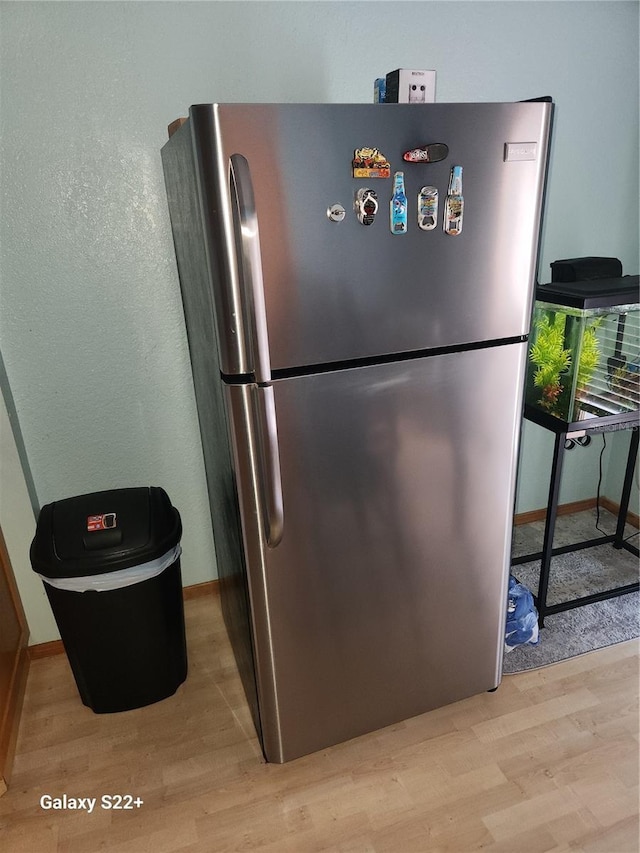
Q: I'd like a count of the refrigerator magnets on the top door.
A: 7